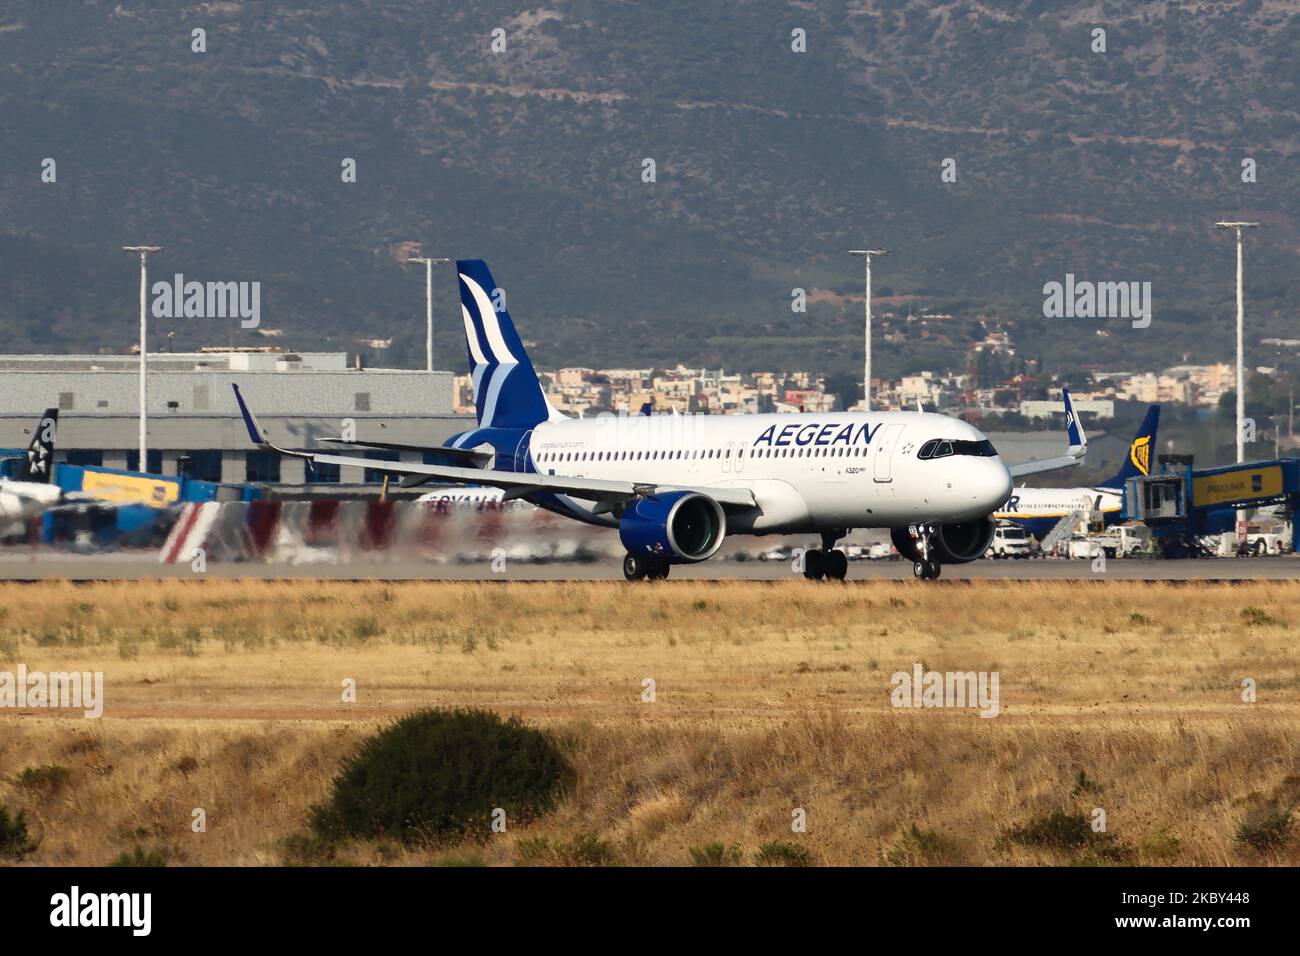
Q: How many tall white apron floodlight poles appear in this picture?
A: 4